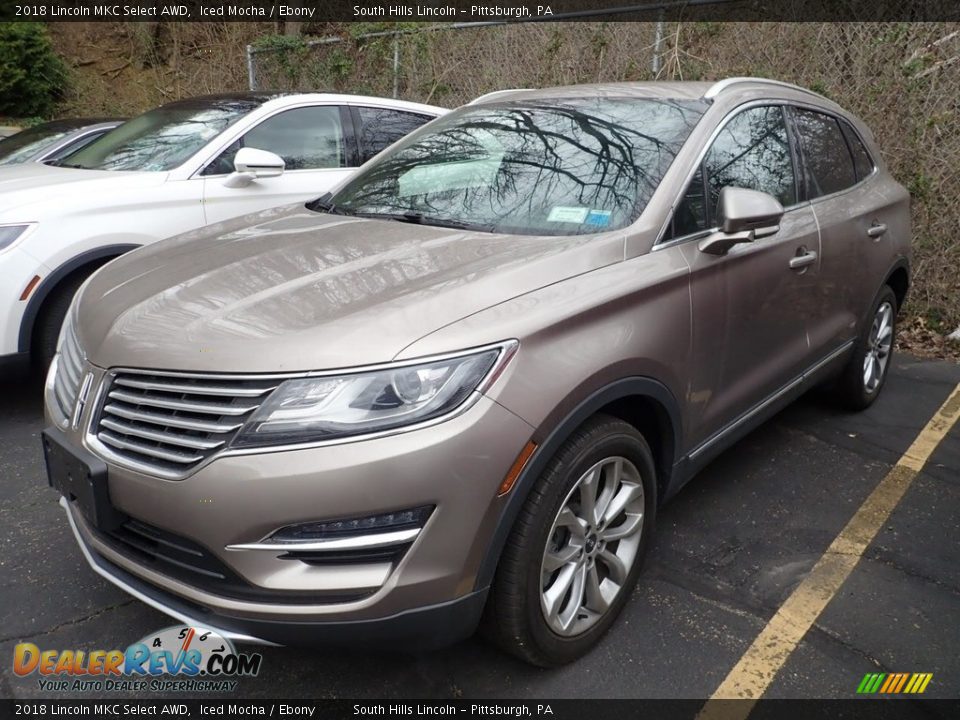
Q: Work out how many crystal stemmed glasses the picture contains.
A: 0